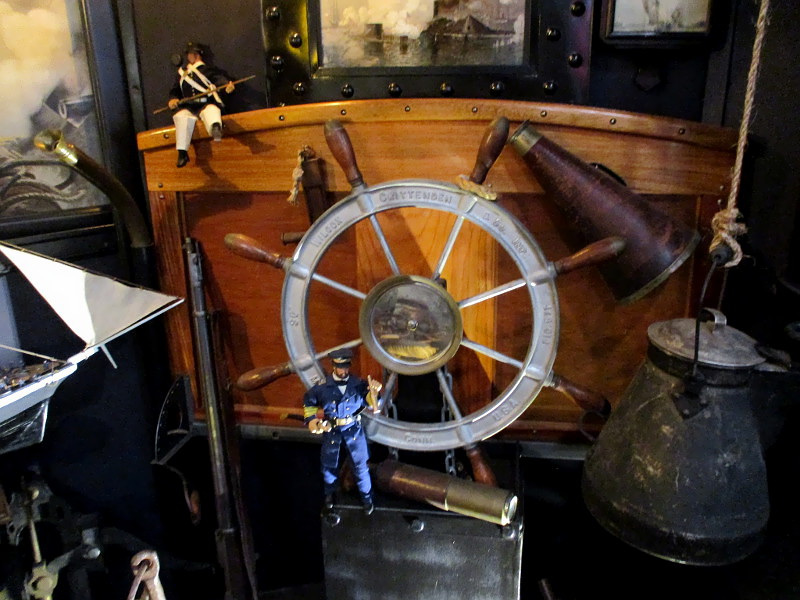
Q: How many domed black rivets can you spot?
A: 12